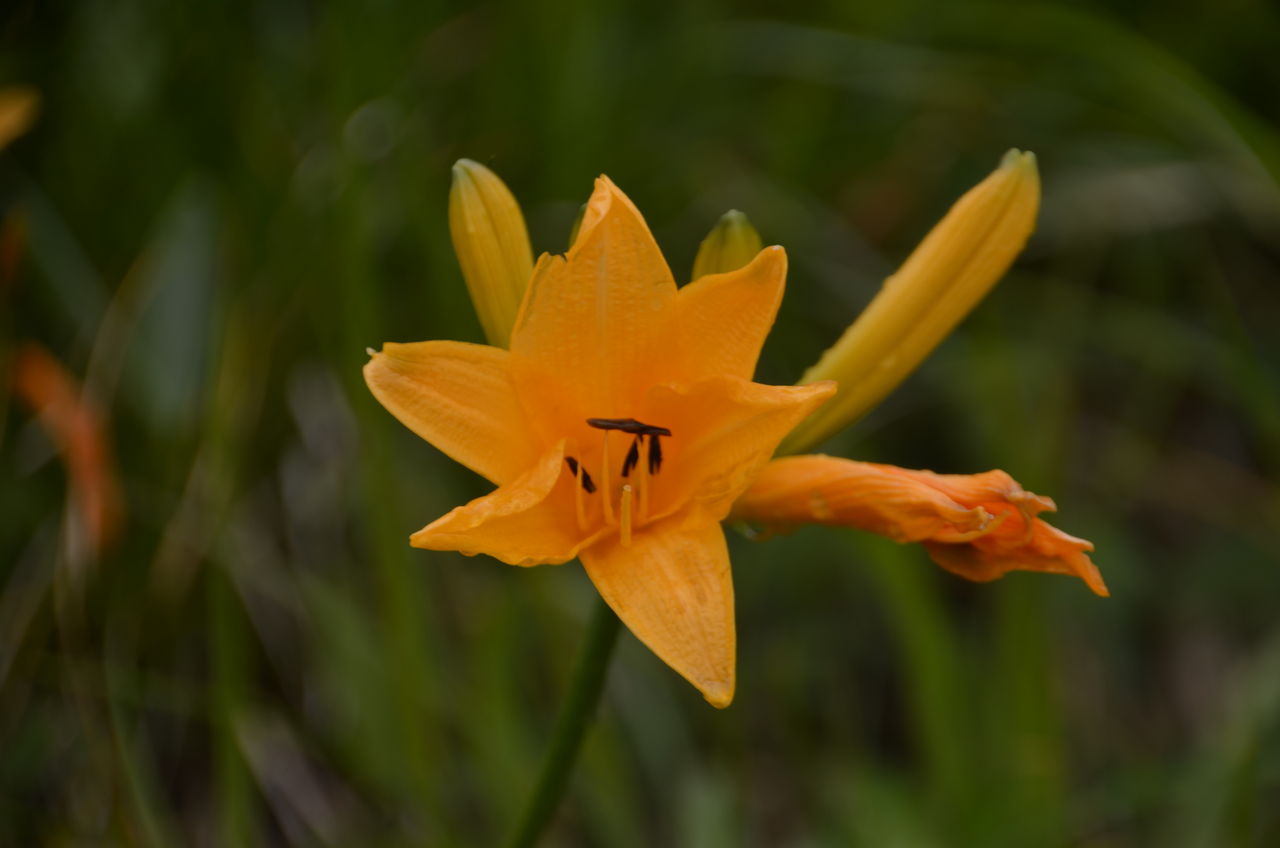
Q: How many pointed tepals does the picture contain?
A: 6